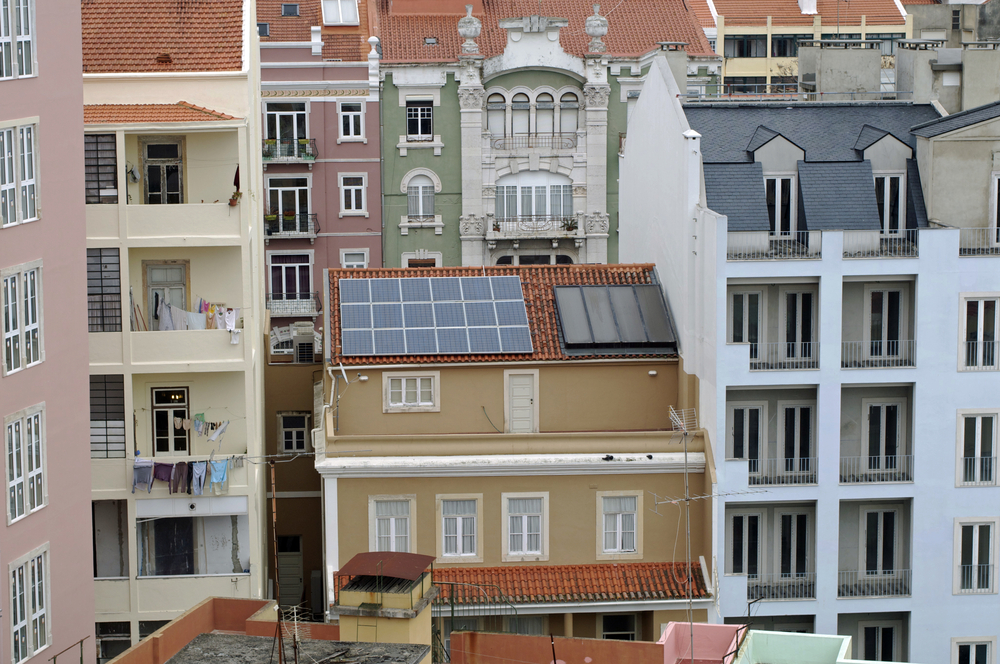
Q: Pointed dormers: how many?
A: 2